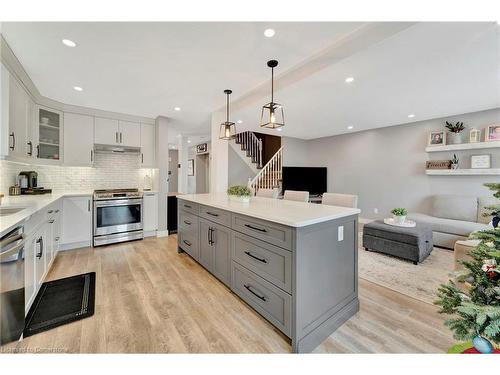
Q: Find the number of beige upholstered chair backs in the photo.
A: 3